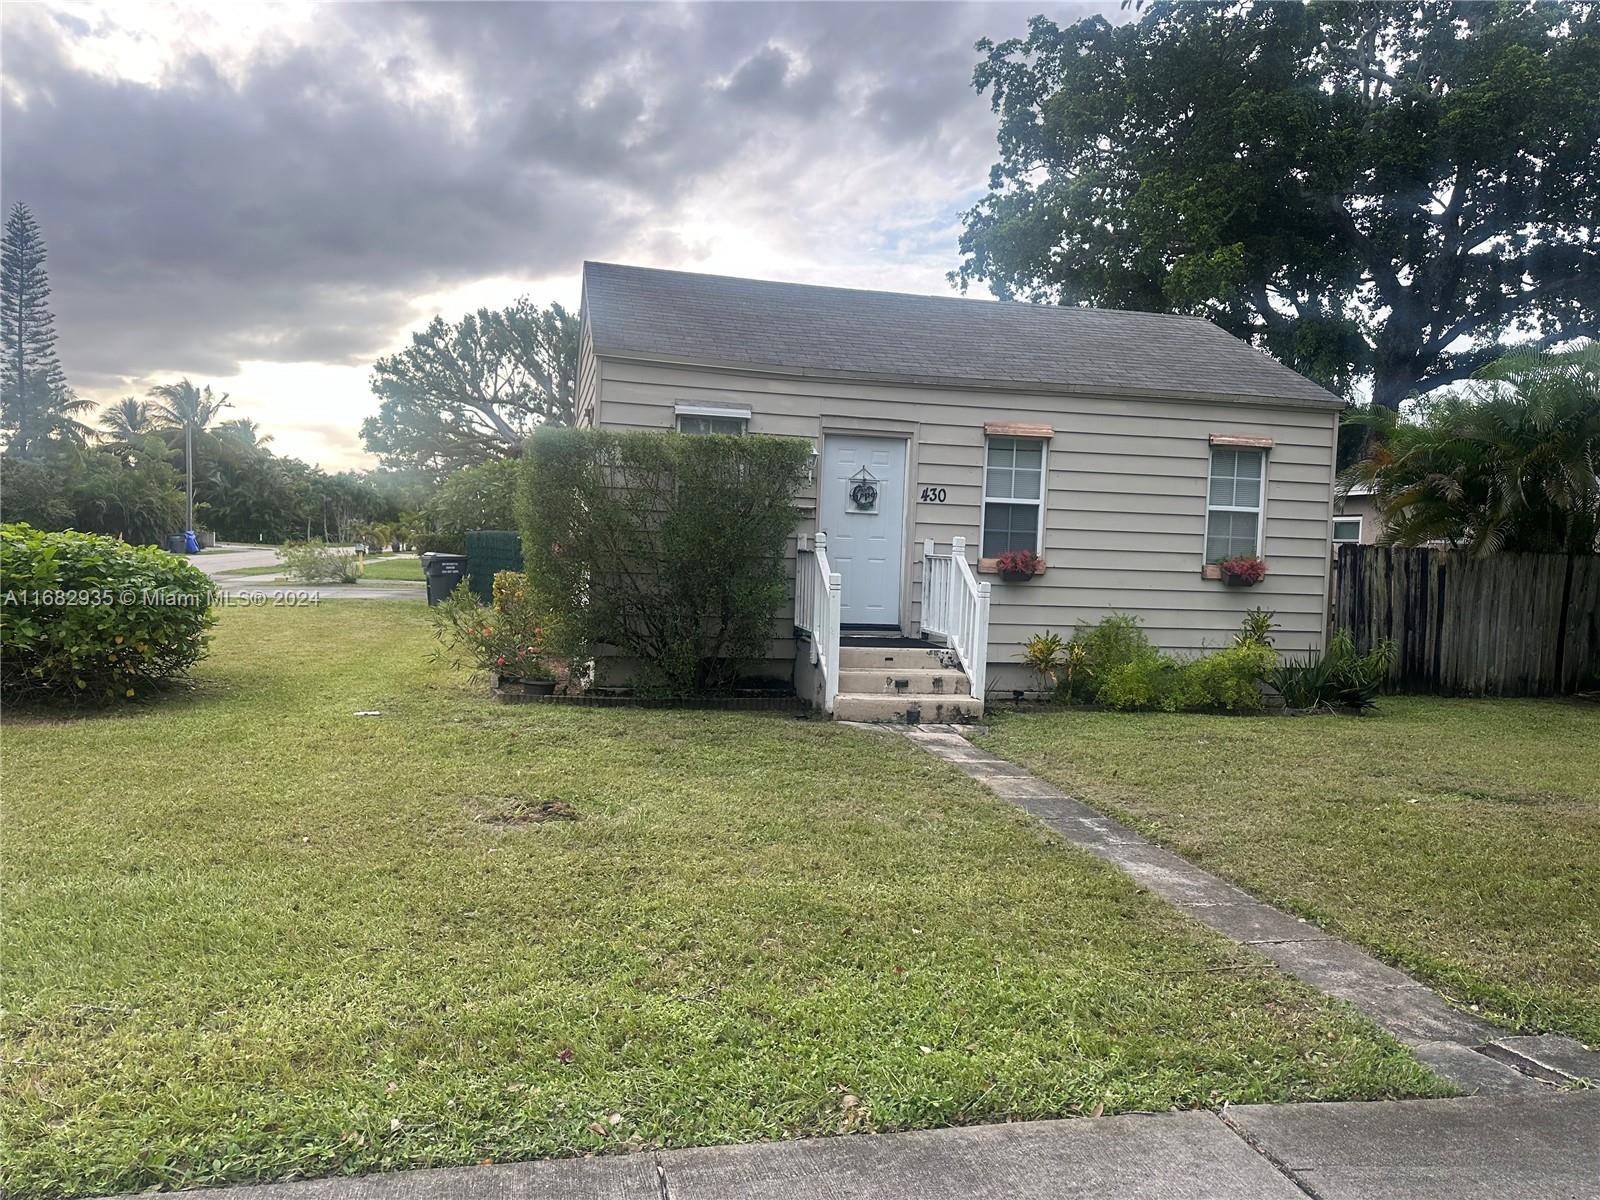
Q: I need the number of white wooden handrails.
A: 2